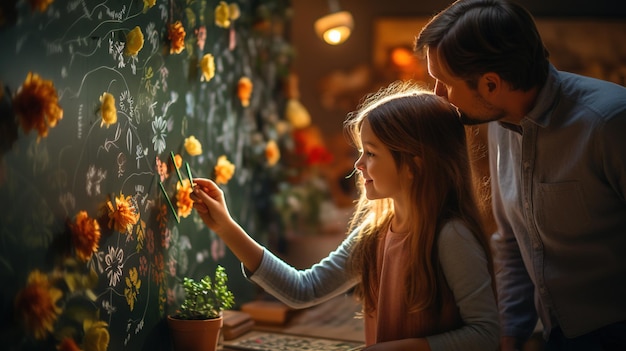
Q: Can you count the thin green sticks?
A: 3